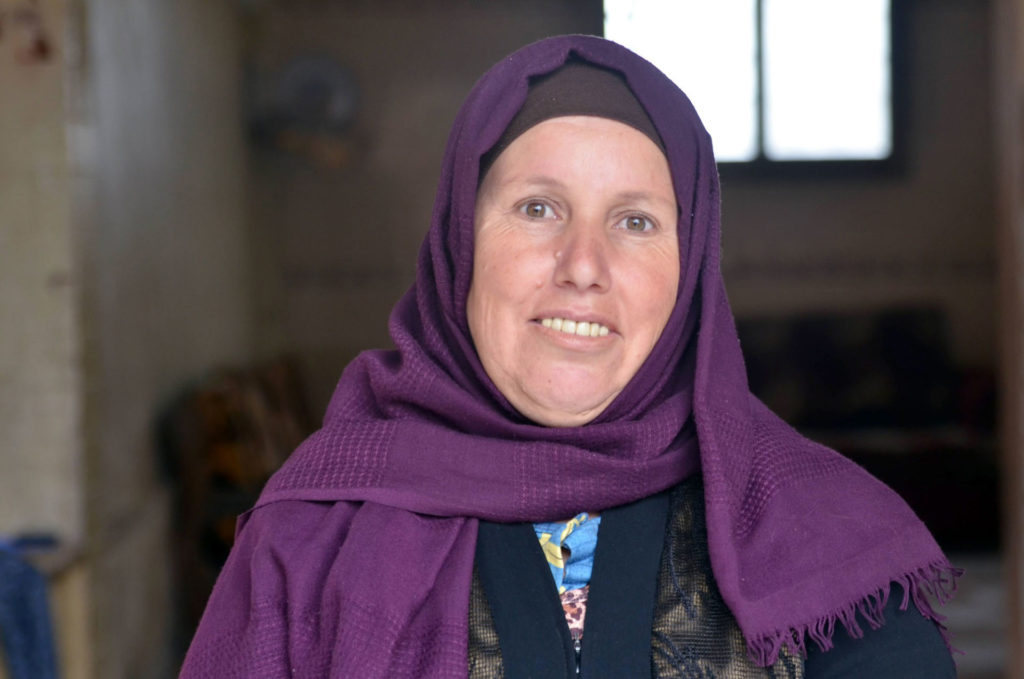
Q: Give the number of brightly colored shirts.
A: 1